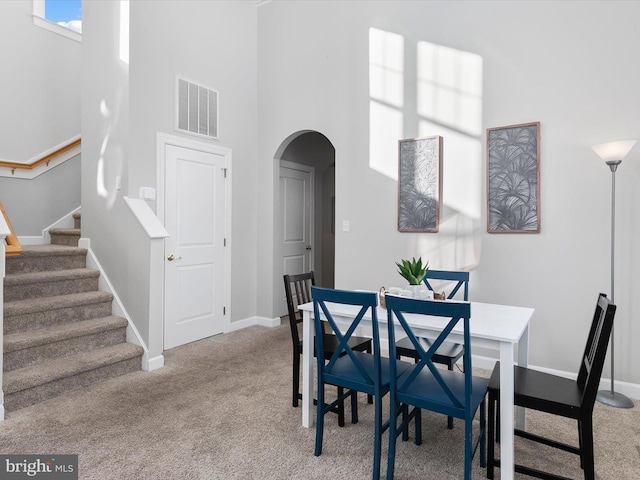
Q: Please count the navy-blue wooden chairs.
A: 3